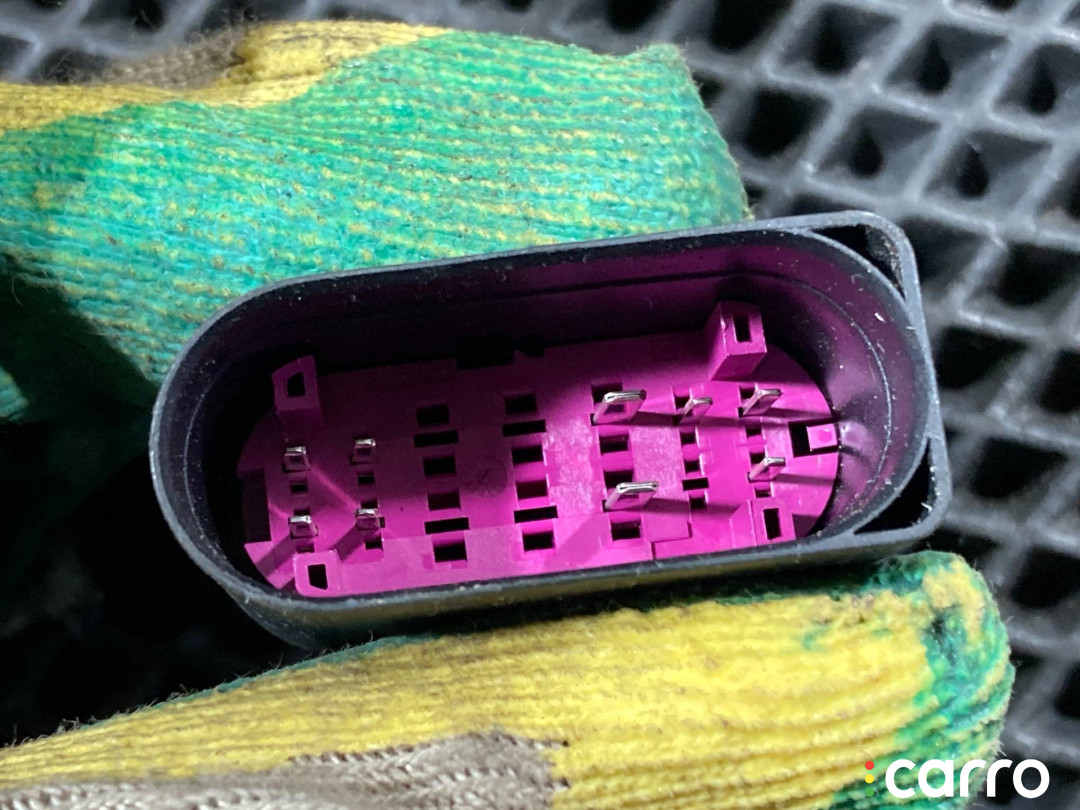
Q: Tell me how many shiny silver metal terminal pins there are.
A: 9